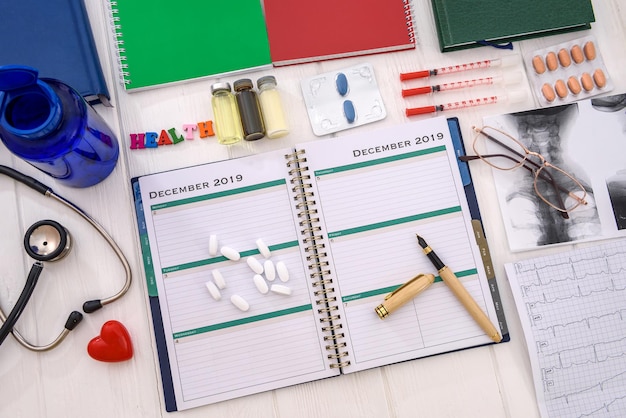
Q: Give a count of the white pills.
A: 11